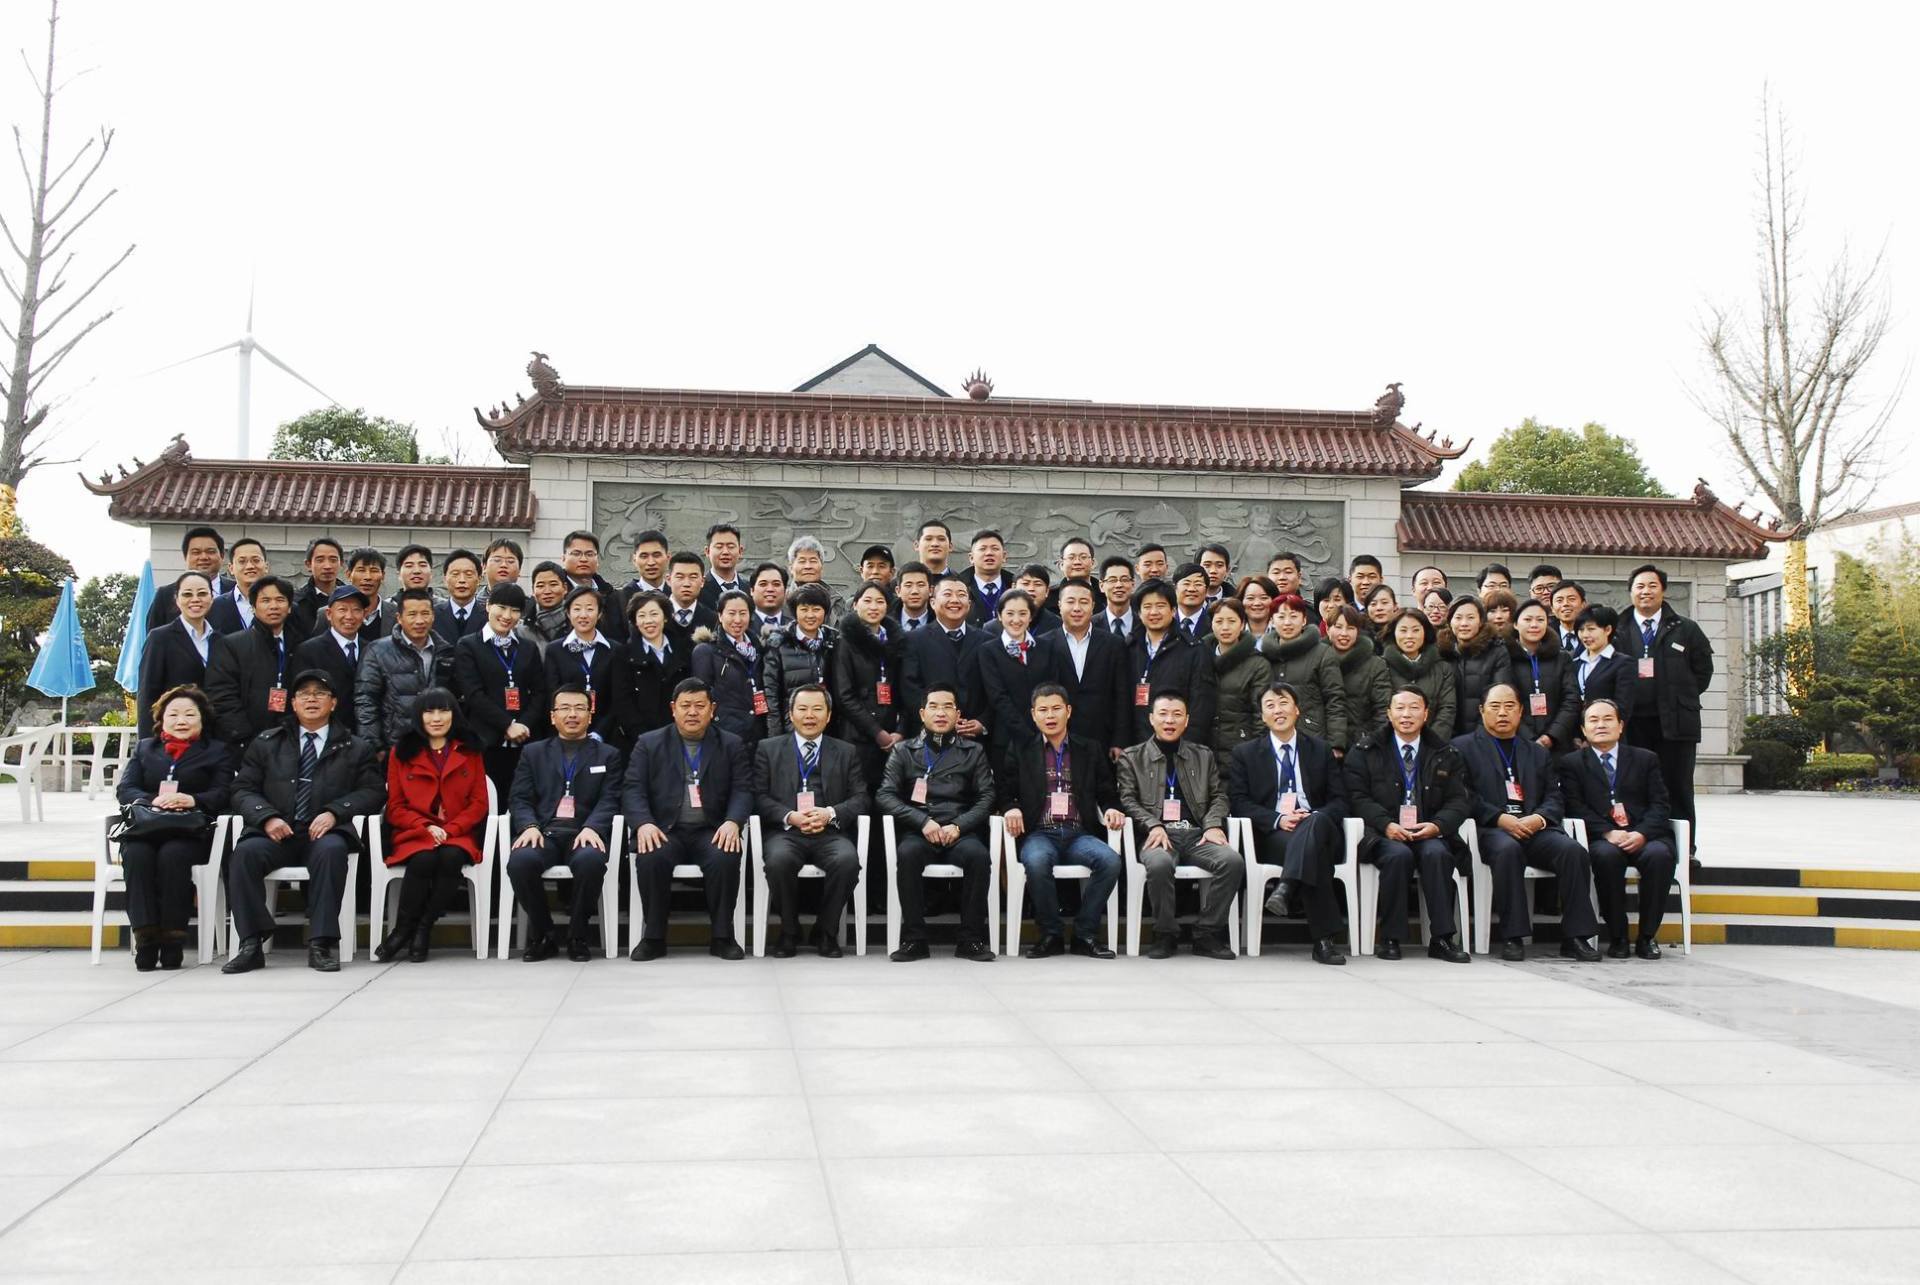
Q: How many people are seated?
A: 13